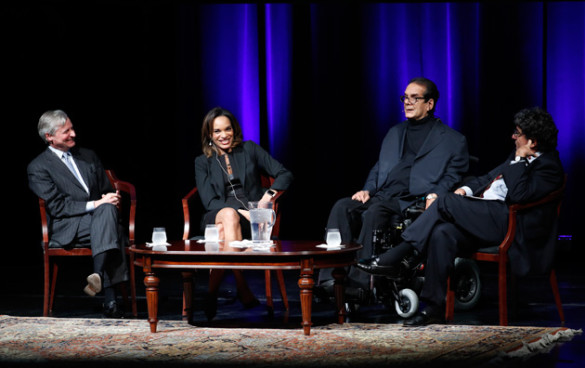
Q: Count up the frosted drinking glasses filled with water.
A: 3